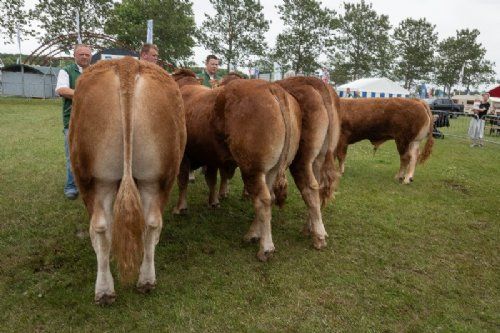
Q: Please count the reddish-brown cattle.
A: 4